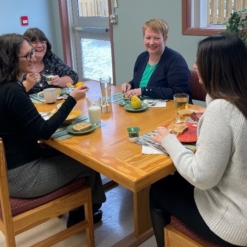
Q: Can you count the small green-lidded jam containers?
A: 1